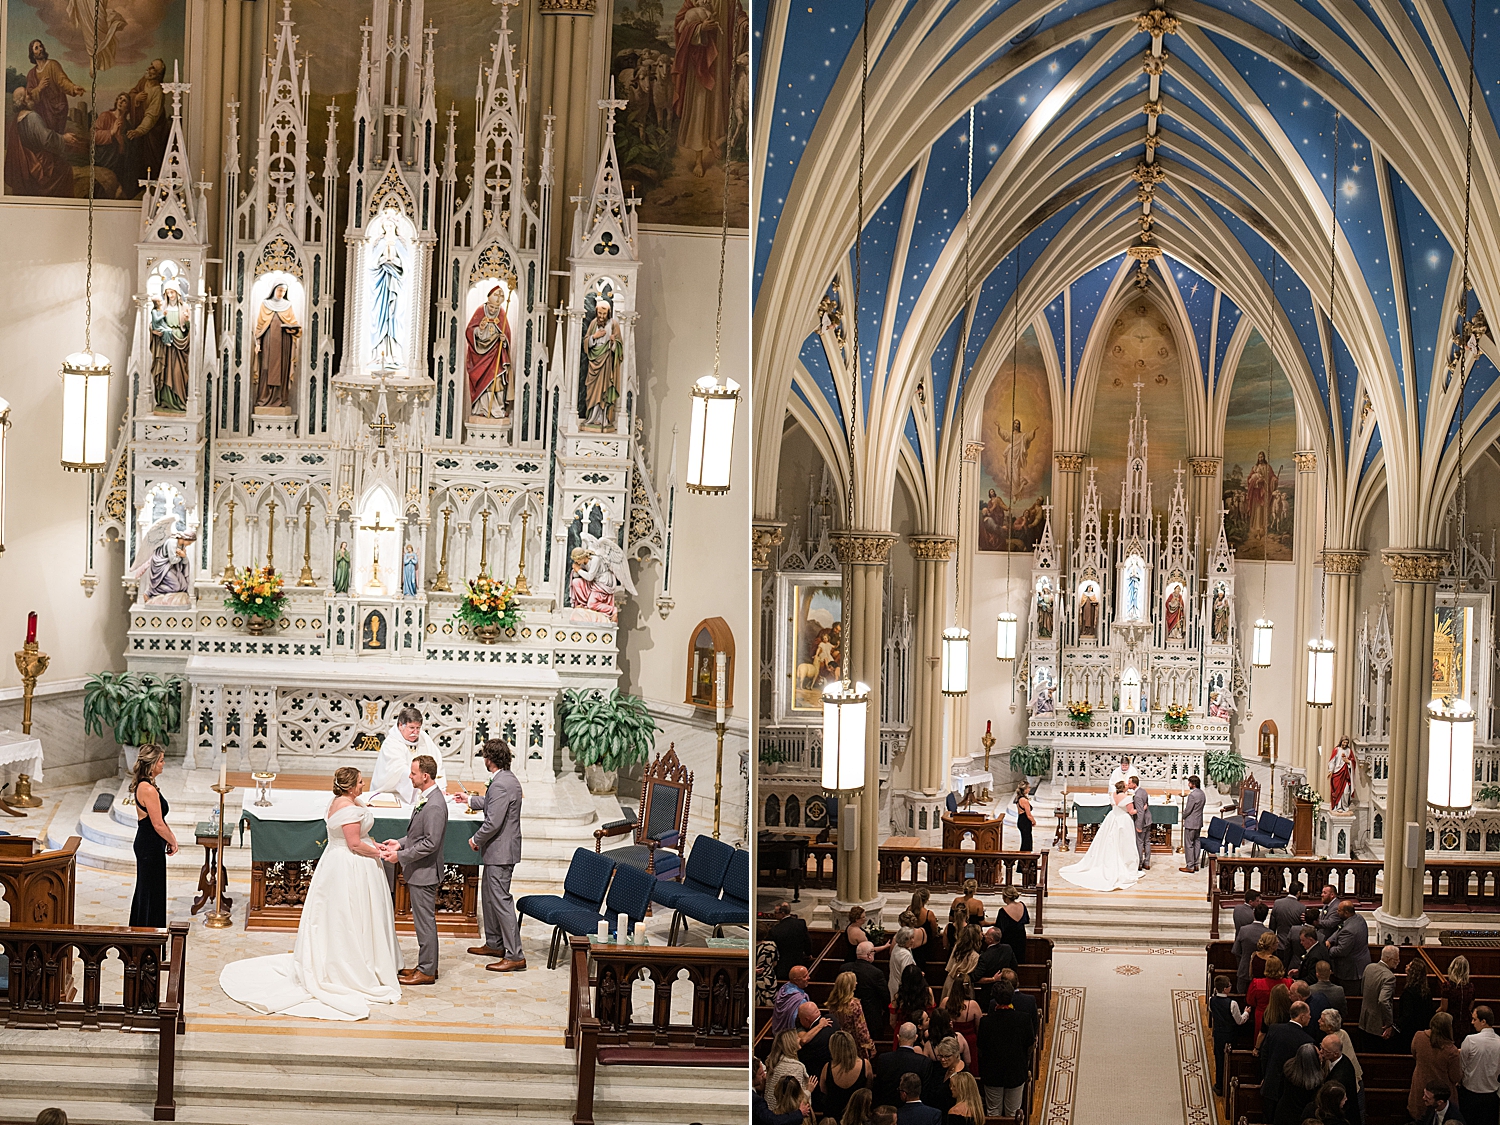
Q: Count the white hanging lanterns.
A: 9